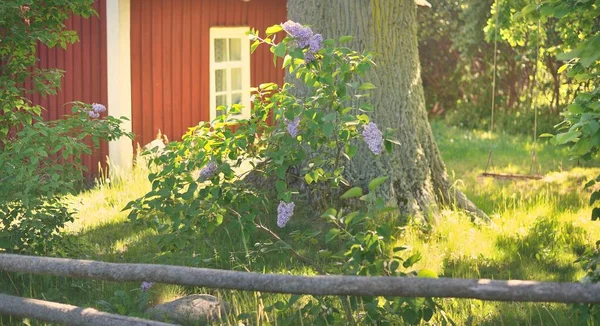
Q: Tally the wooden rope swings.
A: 1